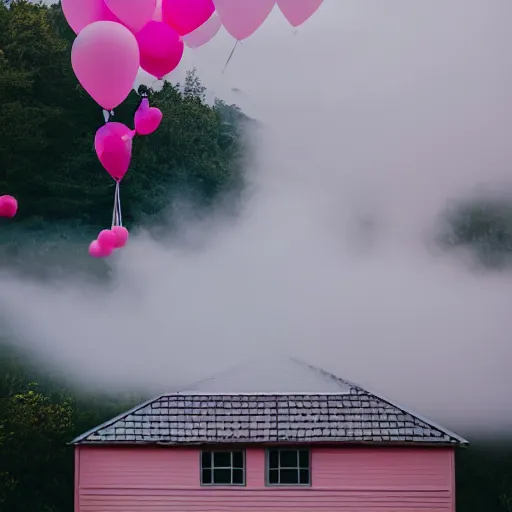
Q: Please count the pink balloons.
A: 14